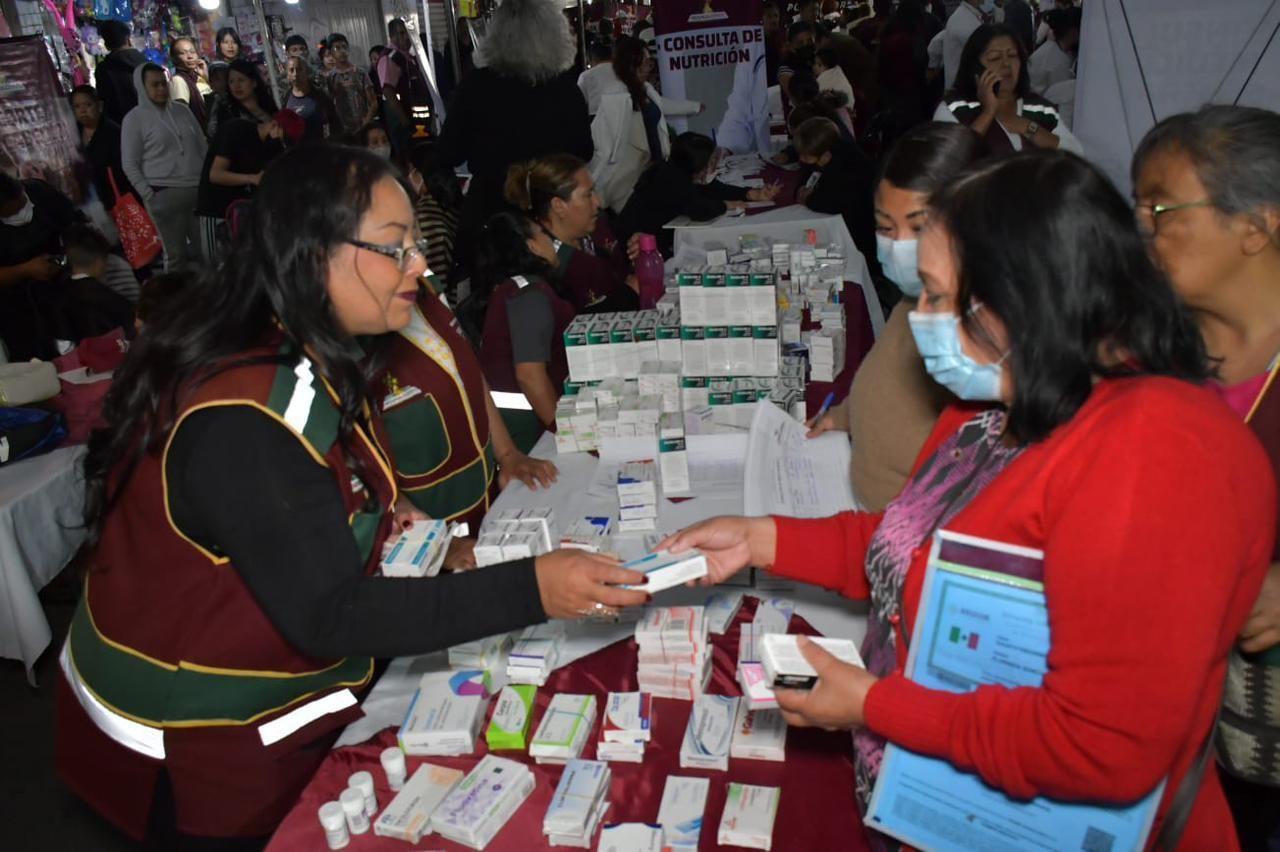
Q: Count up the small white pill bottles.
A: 4